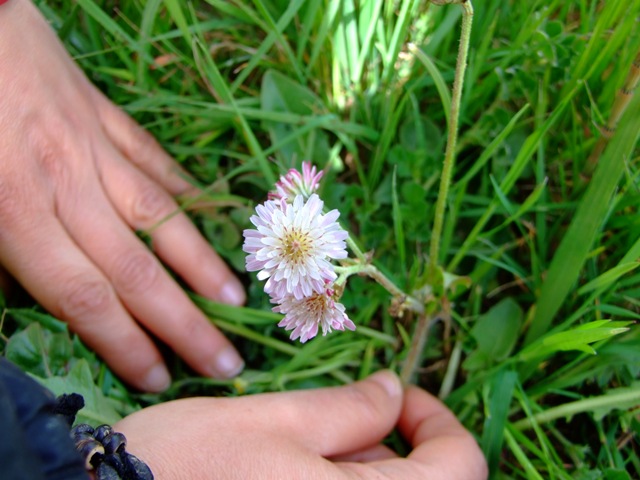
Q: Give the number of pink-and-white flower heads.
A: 3